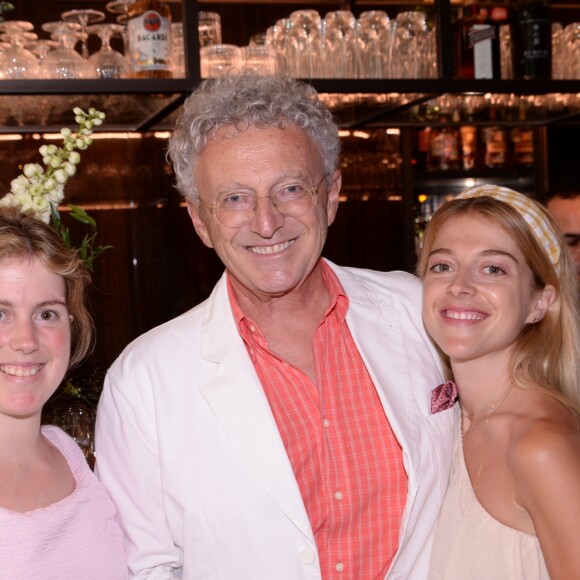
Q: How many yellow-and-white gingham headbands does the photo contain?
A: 1